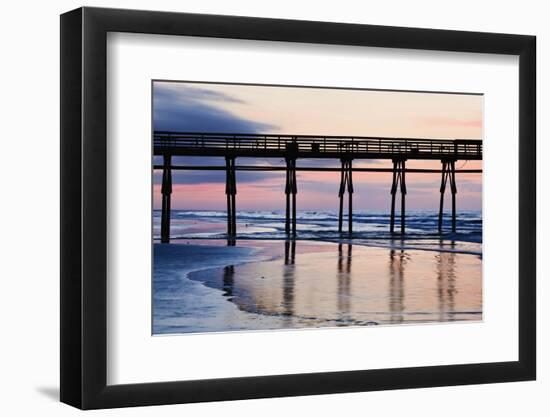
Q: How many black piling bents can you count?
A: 6